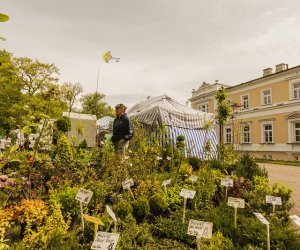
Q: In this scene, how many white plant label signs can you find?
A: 13